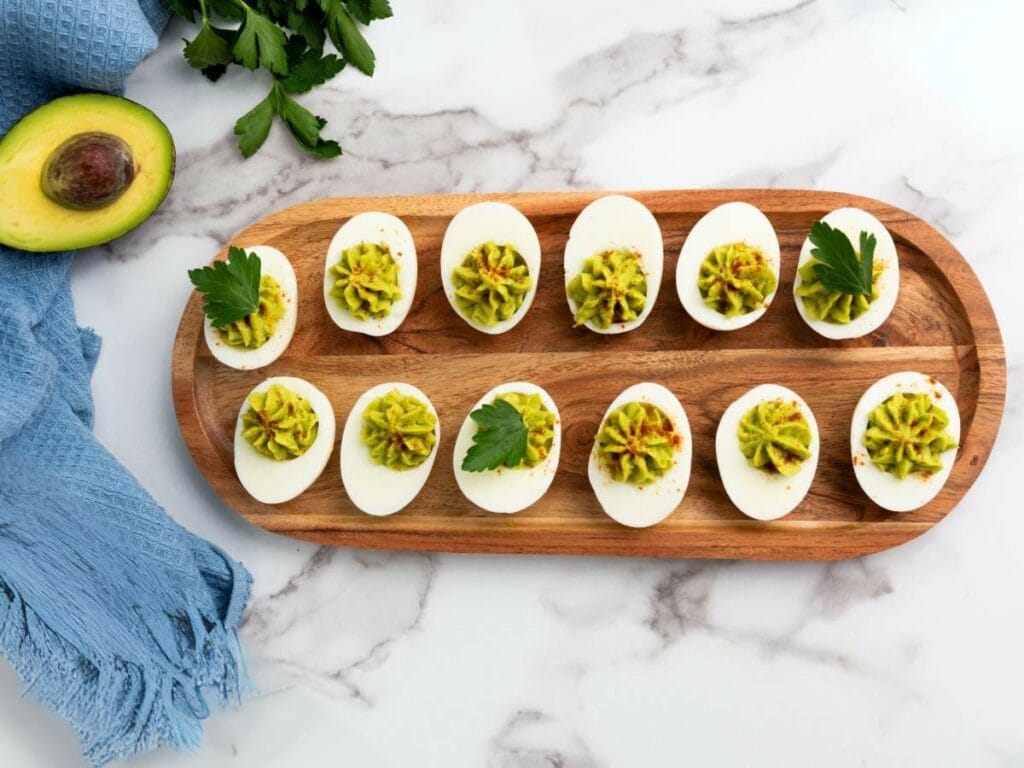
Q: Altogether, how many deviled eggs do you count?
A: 12